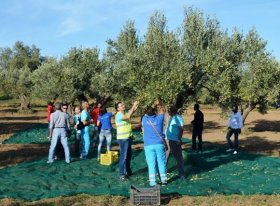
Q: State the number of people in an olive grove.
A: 12